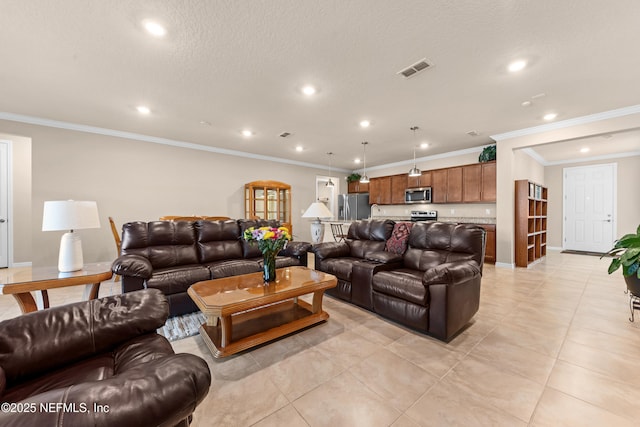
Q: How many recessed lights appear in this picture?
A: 11